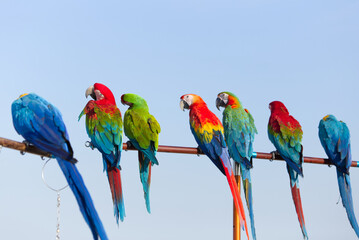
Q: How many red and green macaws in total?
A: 2